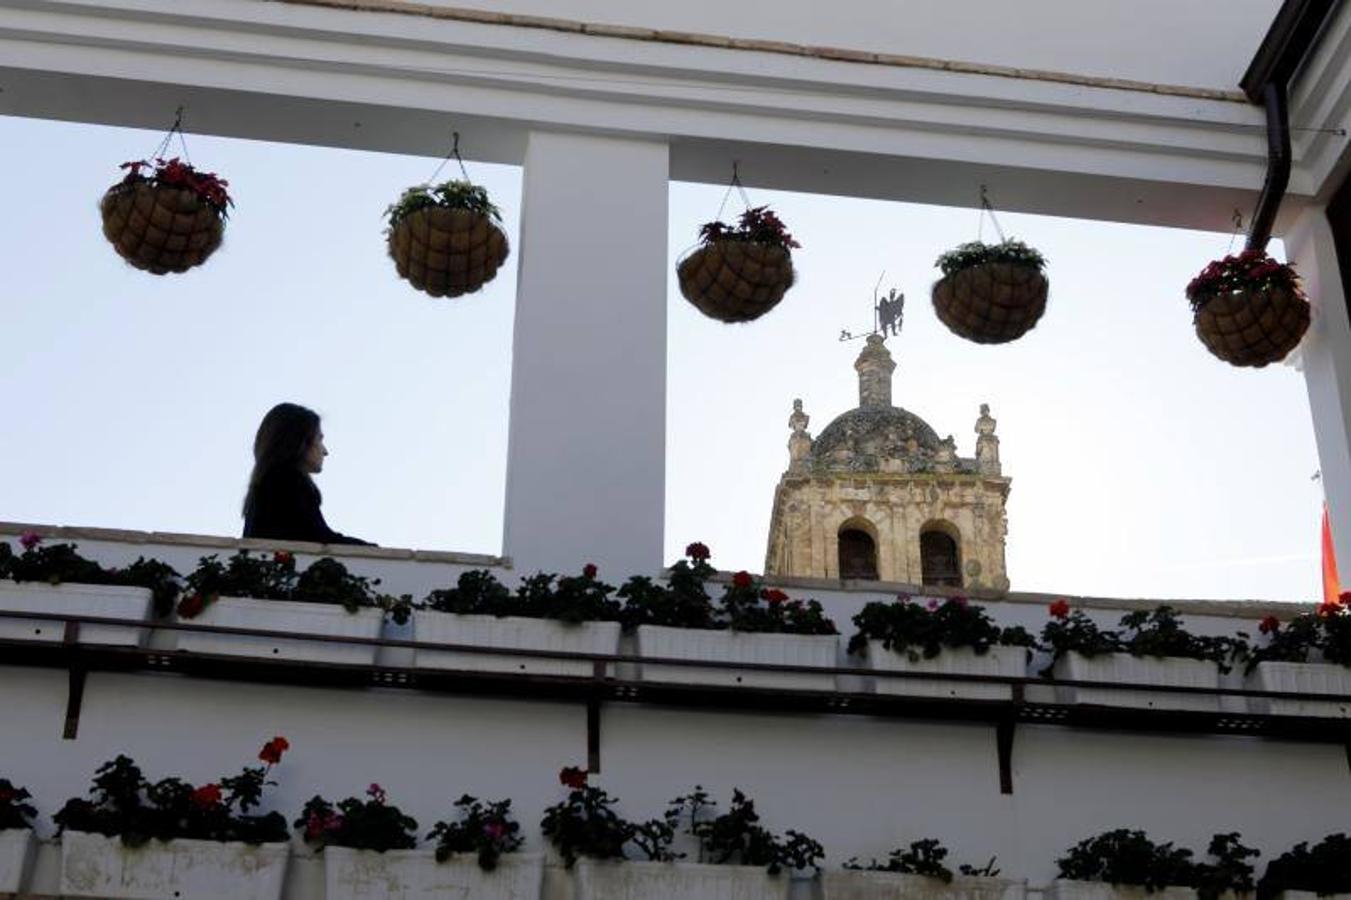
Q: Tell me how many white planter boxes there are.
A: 14